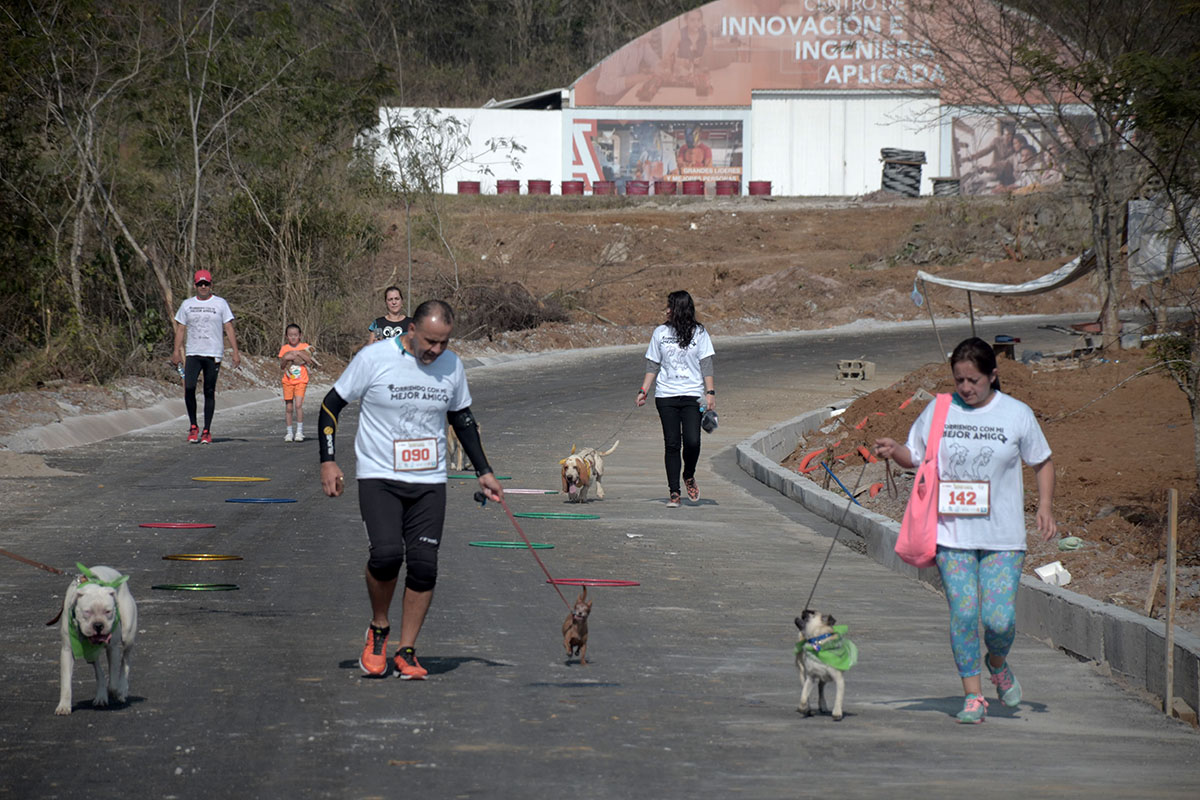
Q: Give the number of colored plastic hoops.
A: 10